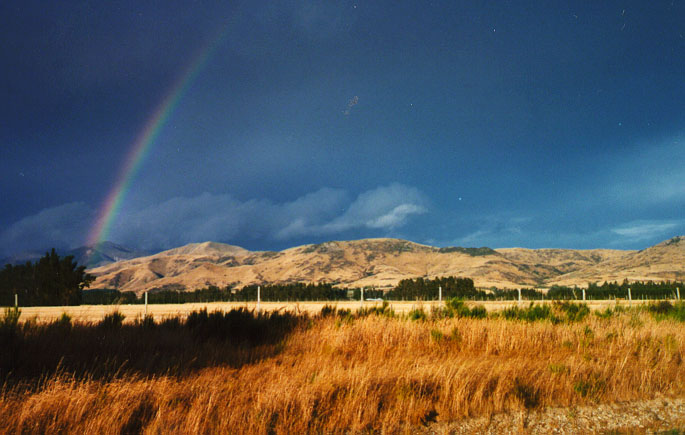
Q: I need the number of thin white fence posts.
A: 9